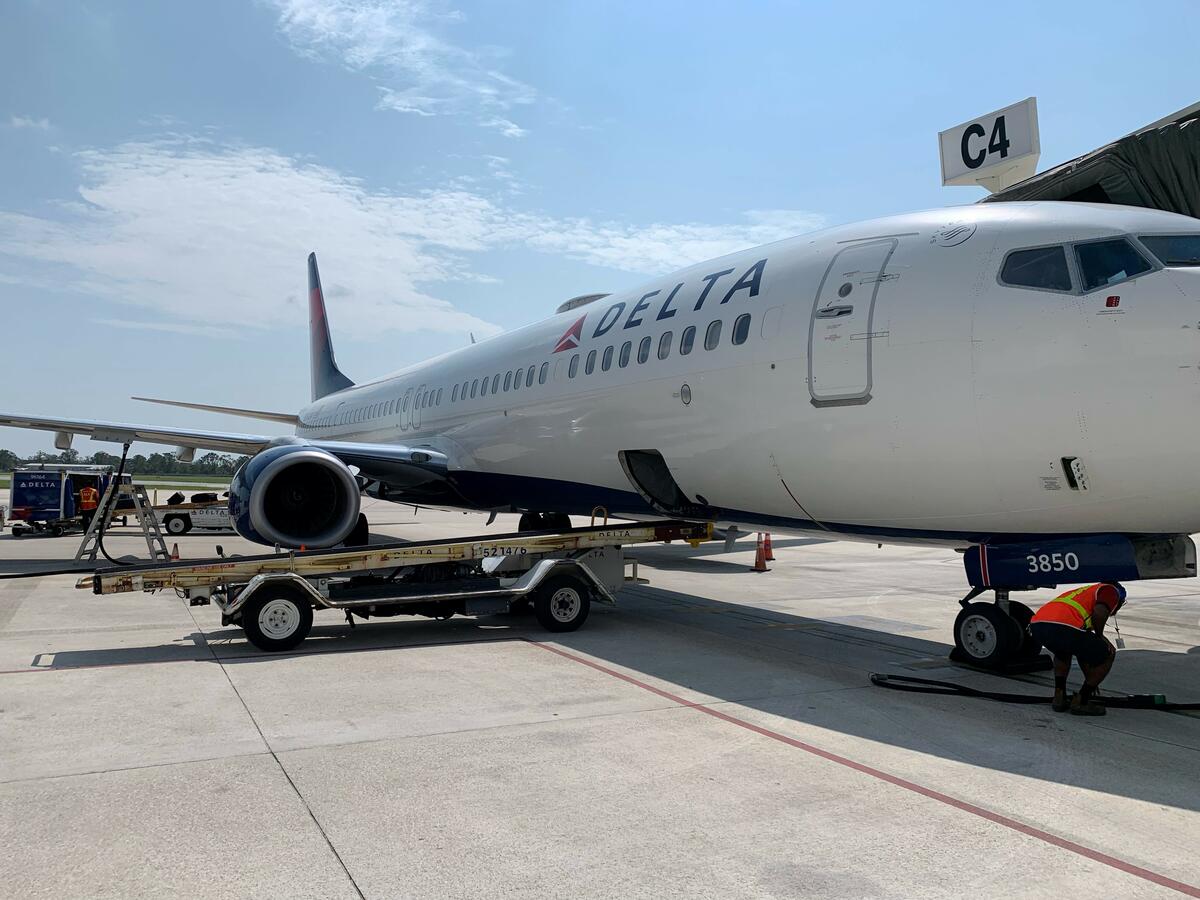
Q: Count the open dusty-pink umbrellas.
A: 0